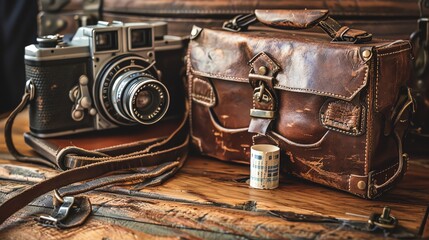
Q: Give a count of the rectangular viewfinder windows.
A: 2